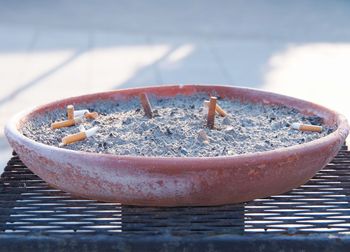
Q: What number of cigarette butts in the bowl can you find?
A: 8